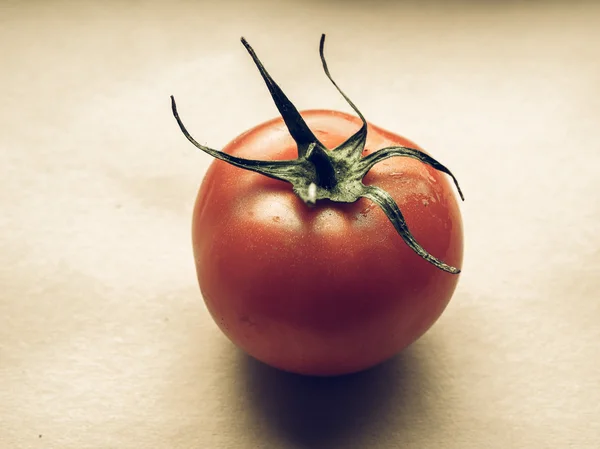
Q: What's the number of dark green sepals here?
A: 5